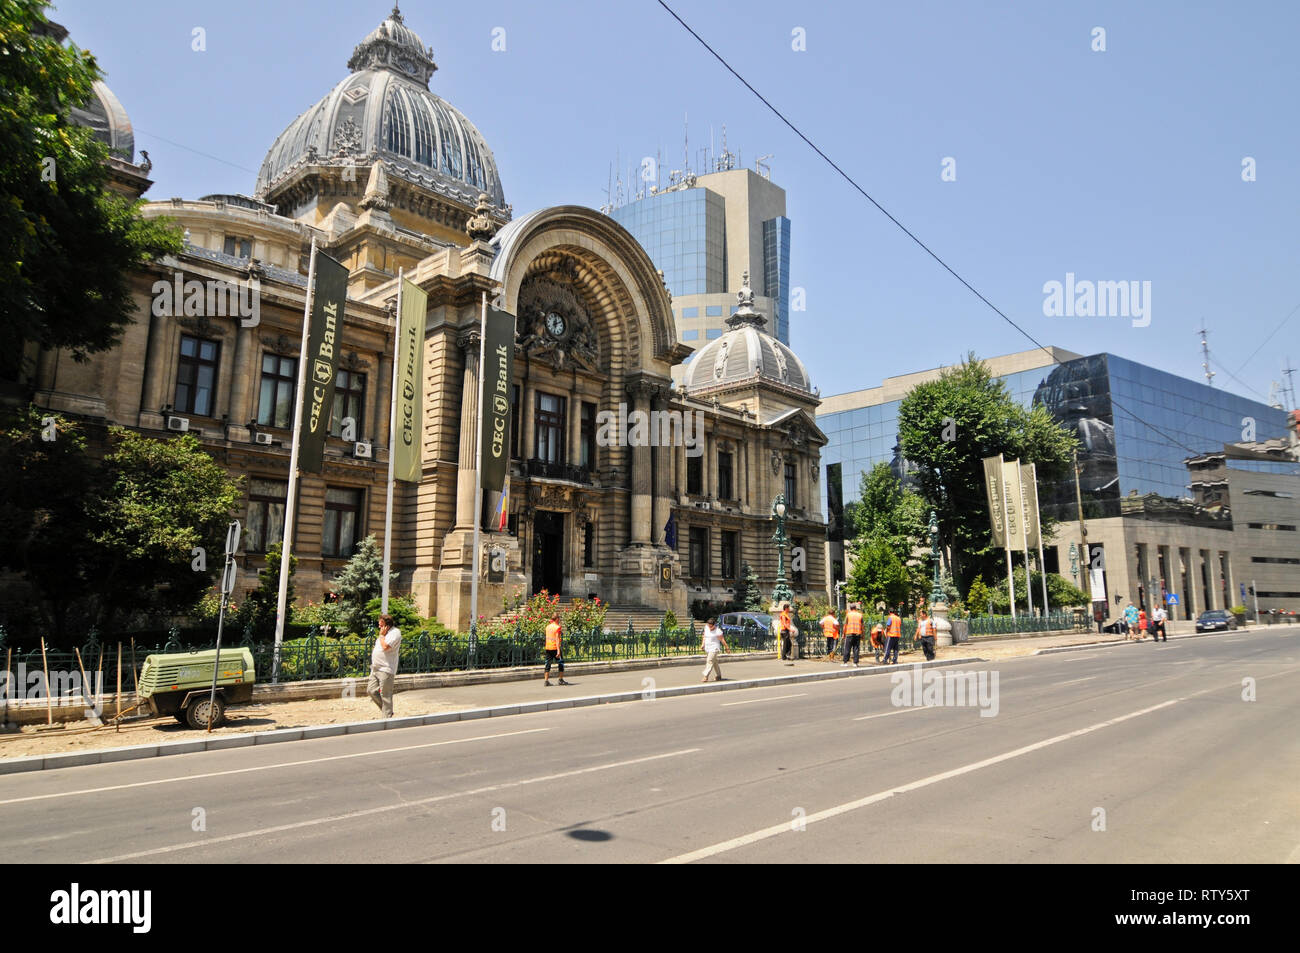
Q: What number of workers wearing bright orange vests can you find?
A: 7